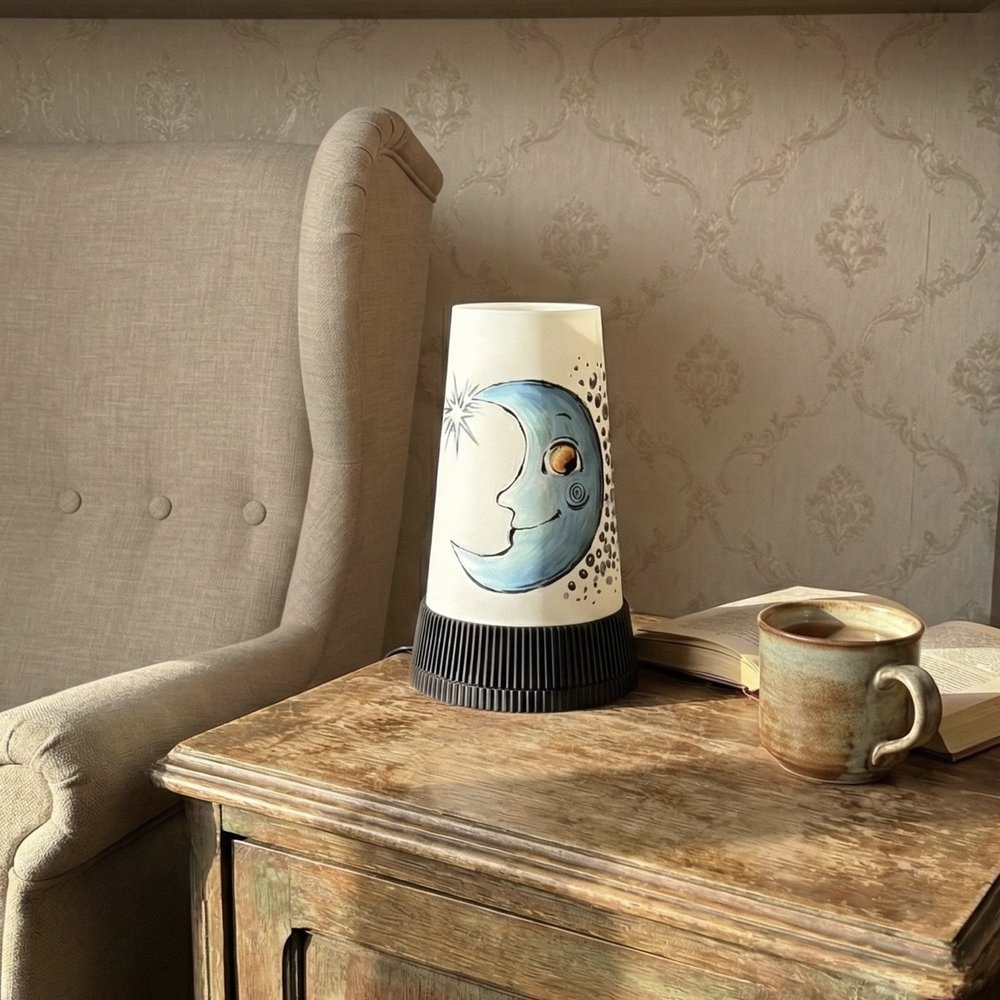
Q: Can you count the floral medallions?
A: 9